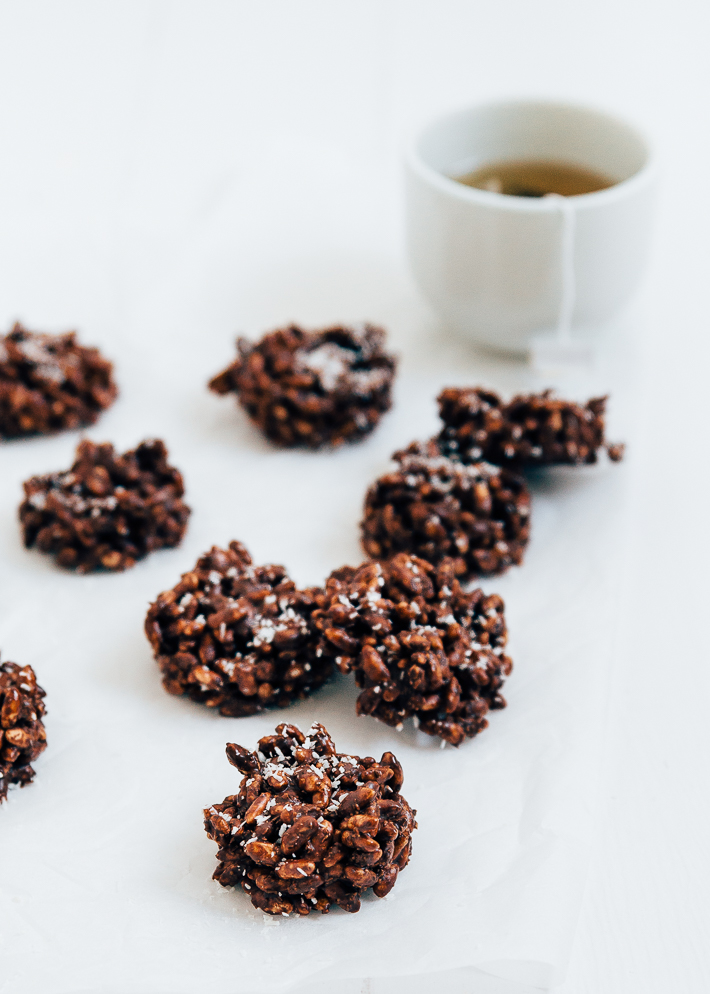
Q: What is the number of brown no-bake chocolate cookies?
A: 9